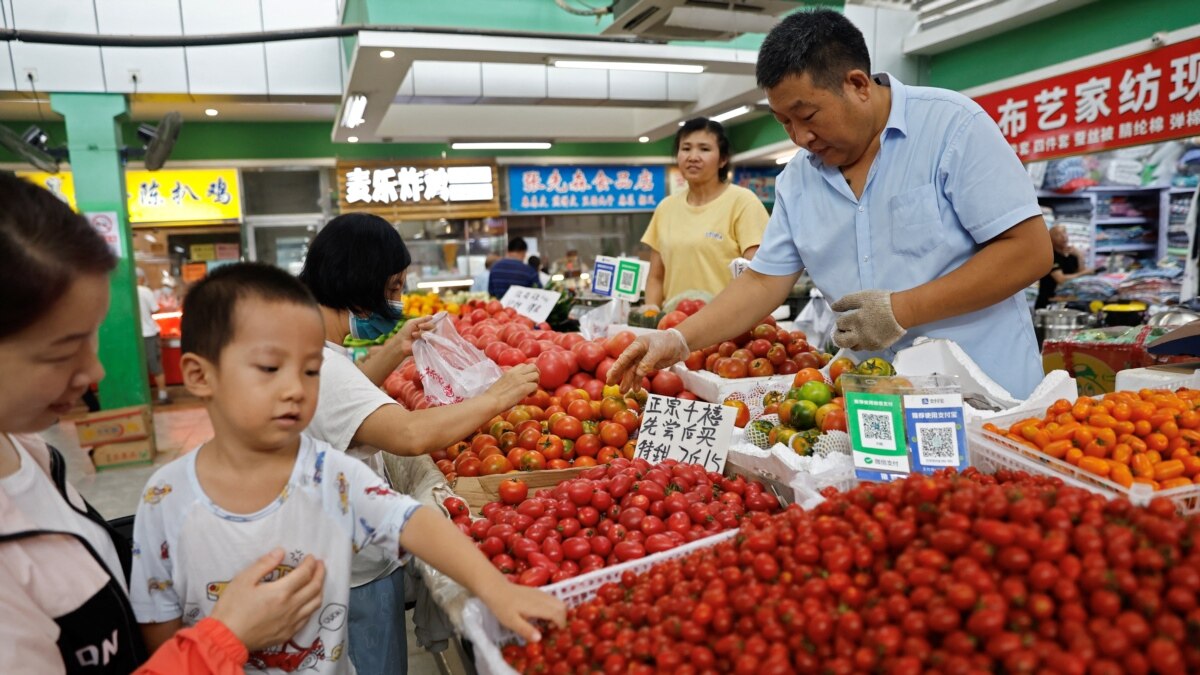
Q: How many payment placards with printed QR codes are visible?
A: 4